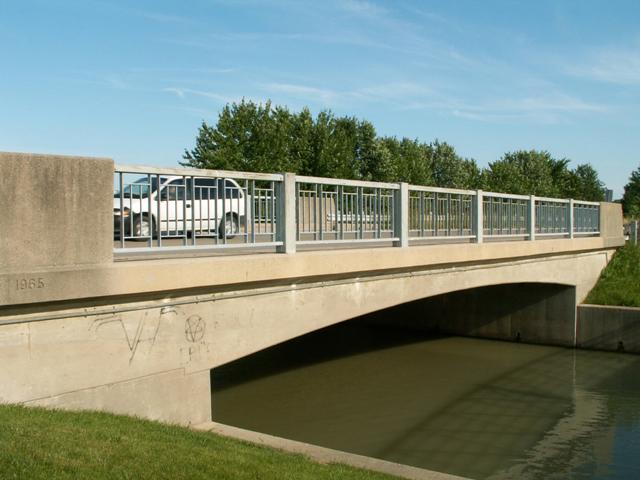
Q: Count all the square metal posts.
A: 5